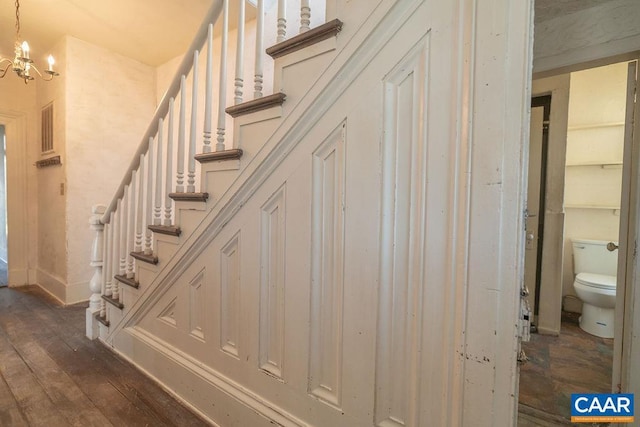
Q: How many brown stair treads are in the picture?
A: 9